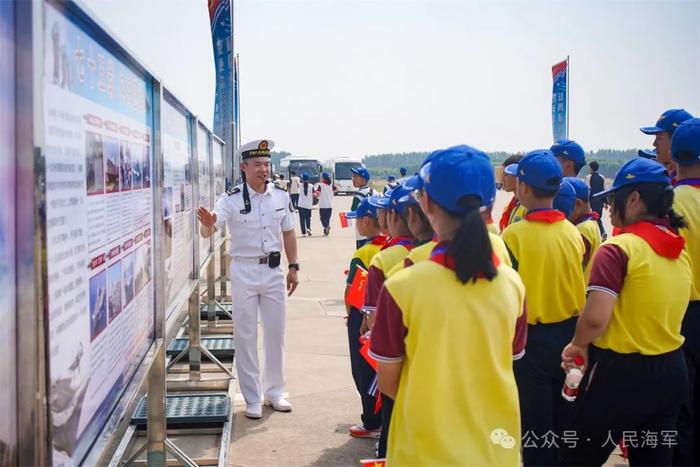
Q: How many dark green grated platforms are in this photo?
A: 3